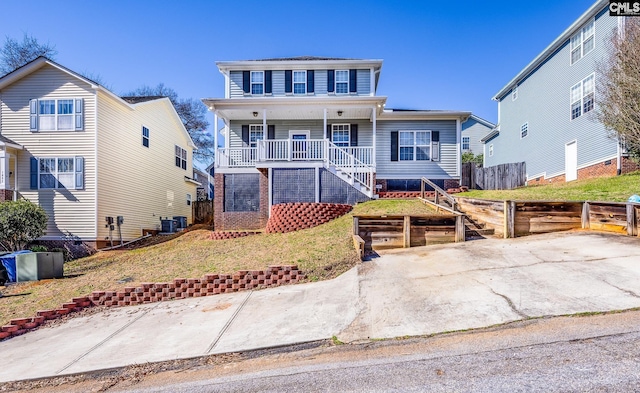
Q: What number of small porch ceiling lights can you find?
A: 2